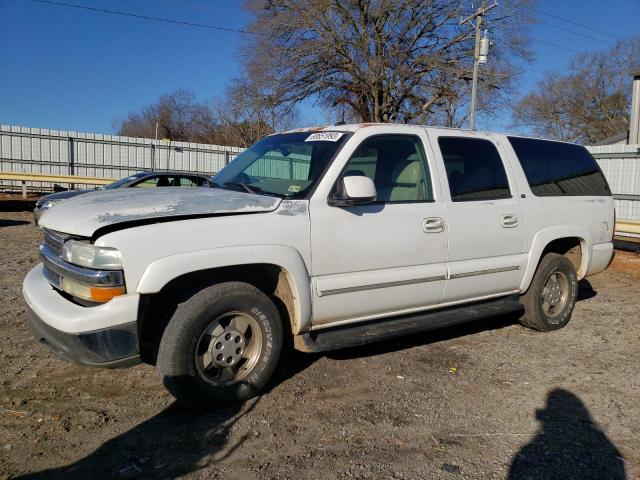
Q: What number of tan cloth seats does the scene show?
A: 1